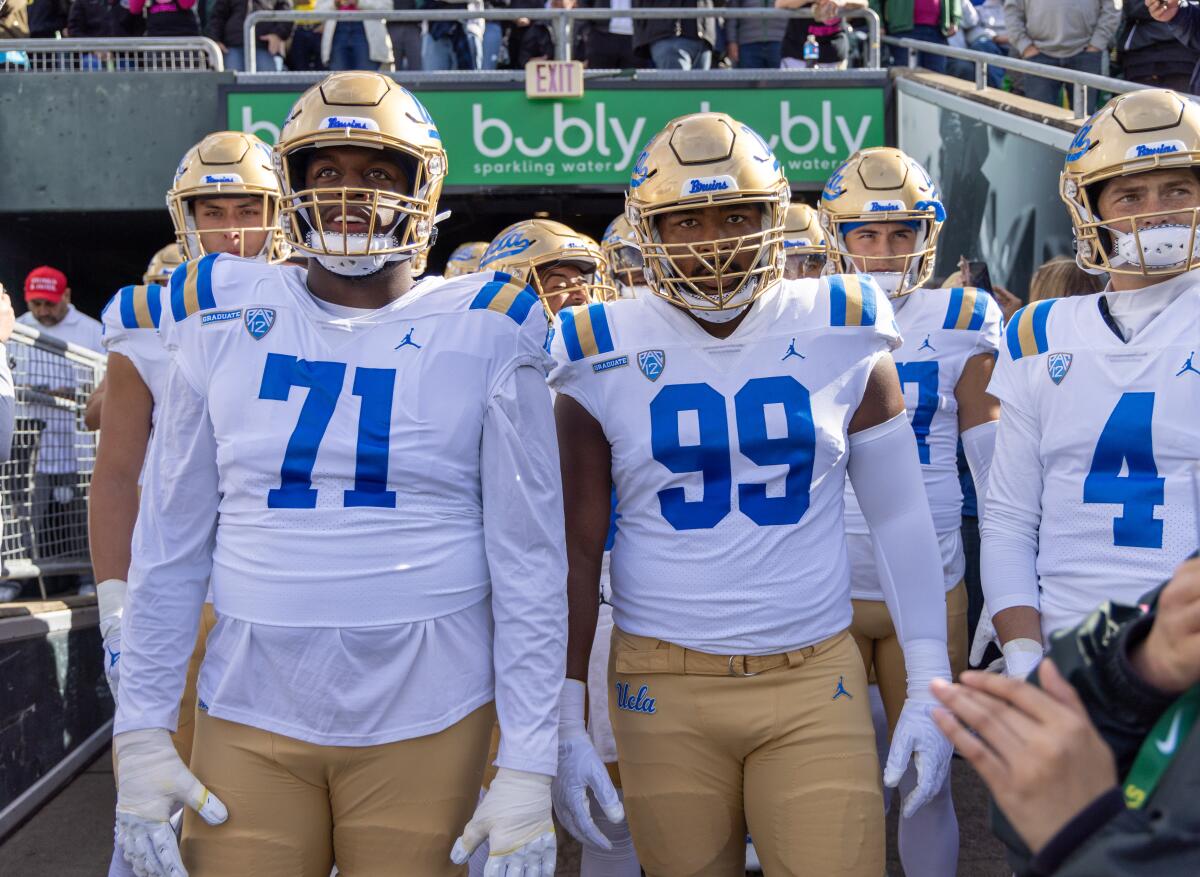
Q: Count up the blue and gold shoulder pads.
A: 7